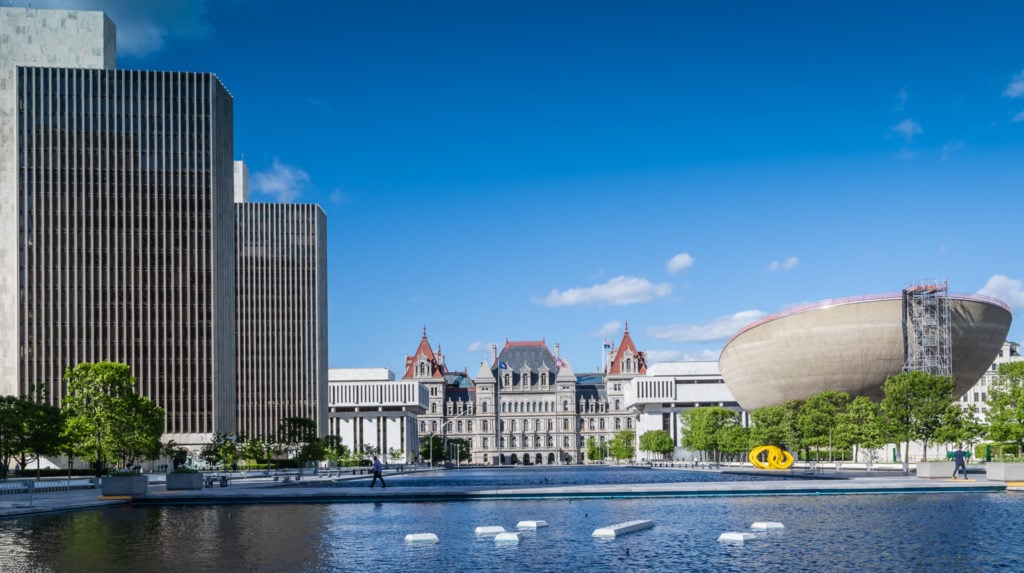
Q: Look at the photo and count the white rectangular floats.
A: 7